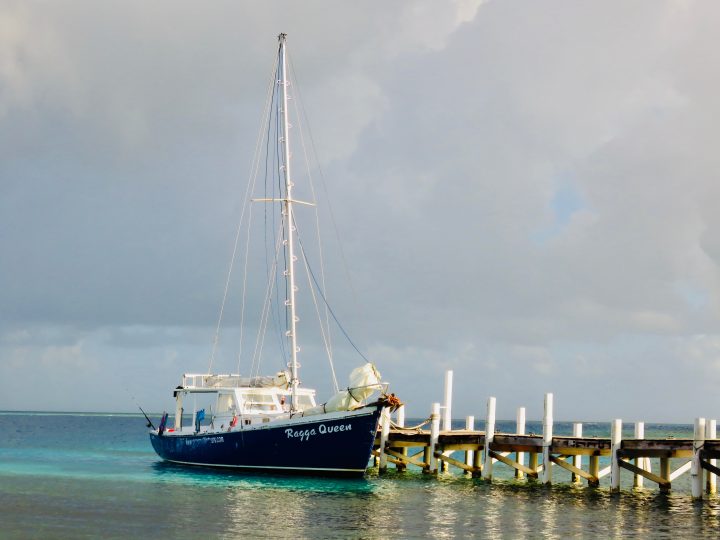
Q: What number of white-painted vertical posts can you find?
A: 13